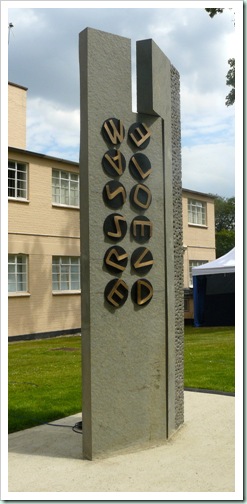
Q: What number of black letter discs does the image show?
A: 12